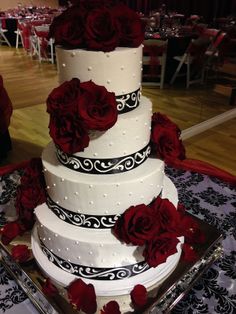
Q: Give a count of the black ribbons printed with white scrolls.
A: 4